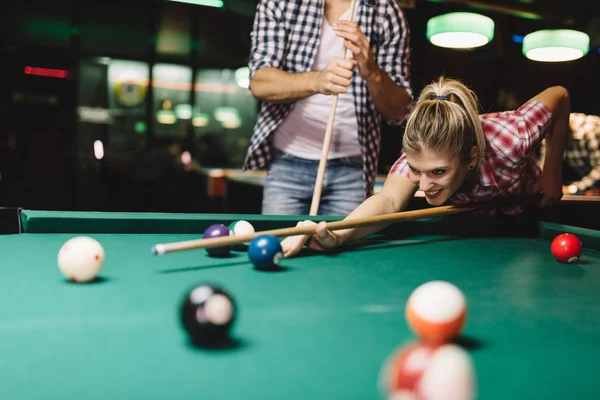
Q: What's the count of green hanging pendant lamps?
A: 2